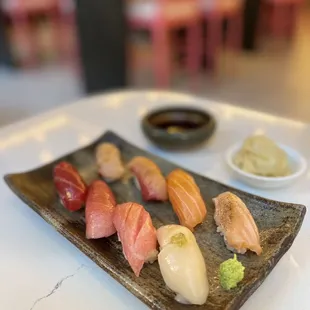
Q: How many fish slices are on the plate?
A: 8